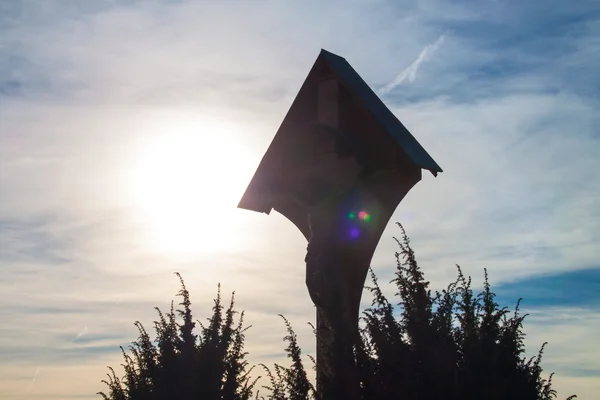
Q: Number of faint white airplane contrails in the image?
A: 3